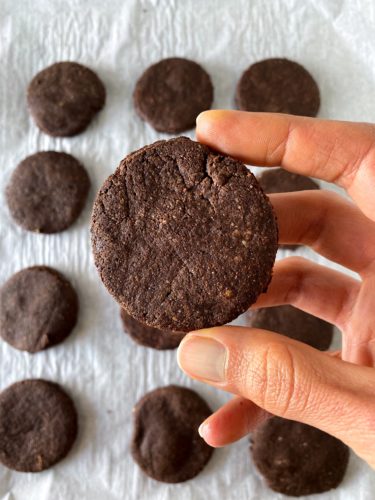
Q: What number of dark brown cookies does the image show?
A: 12